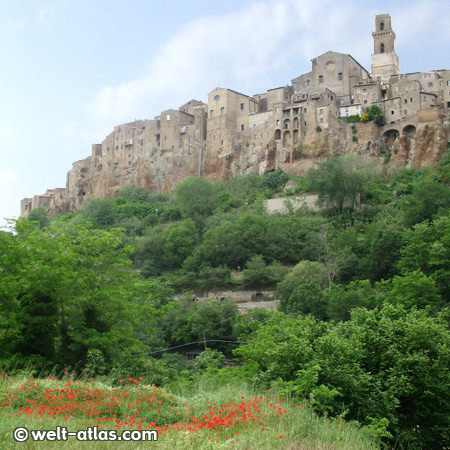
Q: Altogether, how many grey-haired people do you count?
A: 0